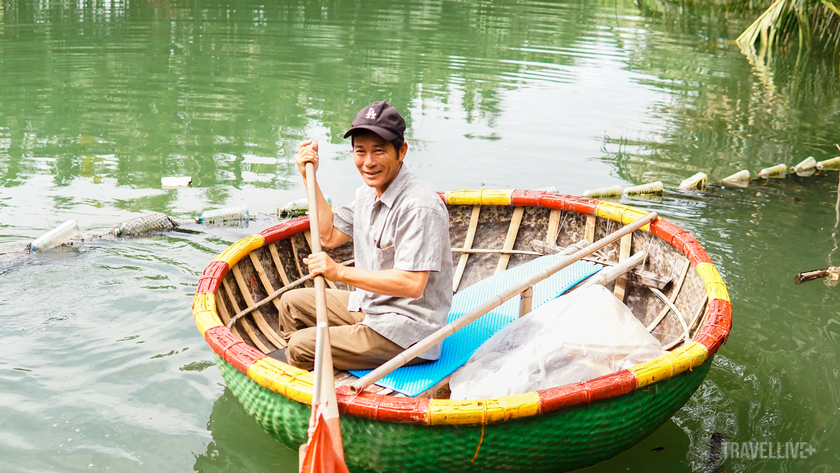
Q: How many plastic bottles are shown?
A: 12